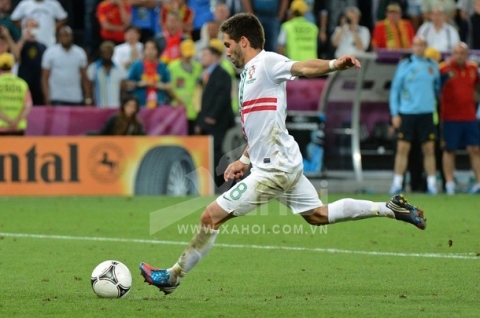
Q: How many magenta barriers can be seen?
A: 2